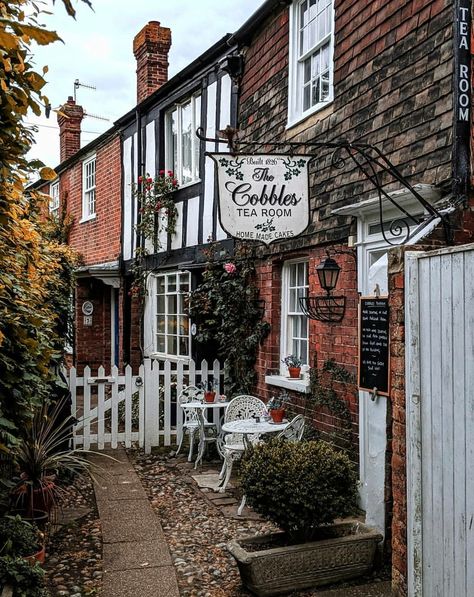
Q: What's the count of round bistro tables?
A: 2